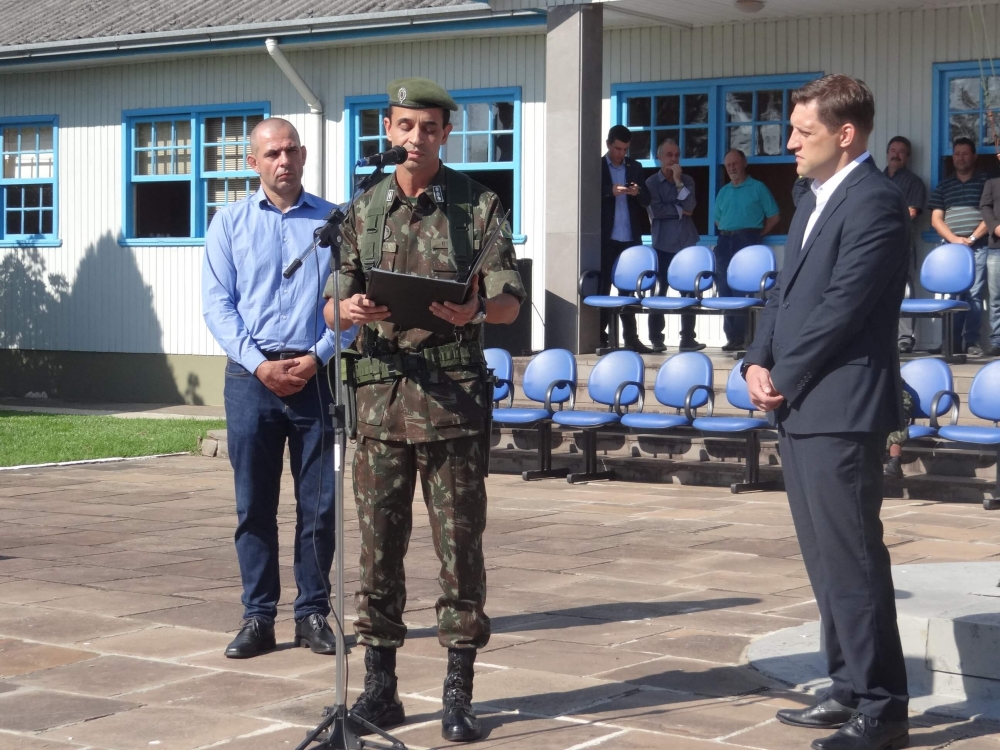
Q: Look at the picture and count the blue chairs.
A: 11